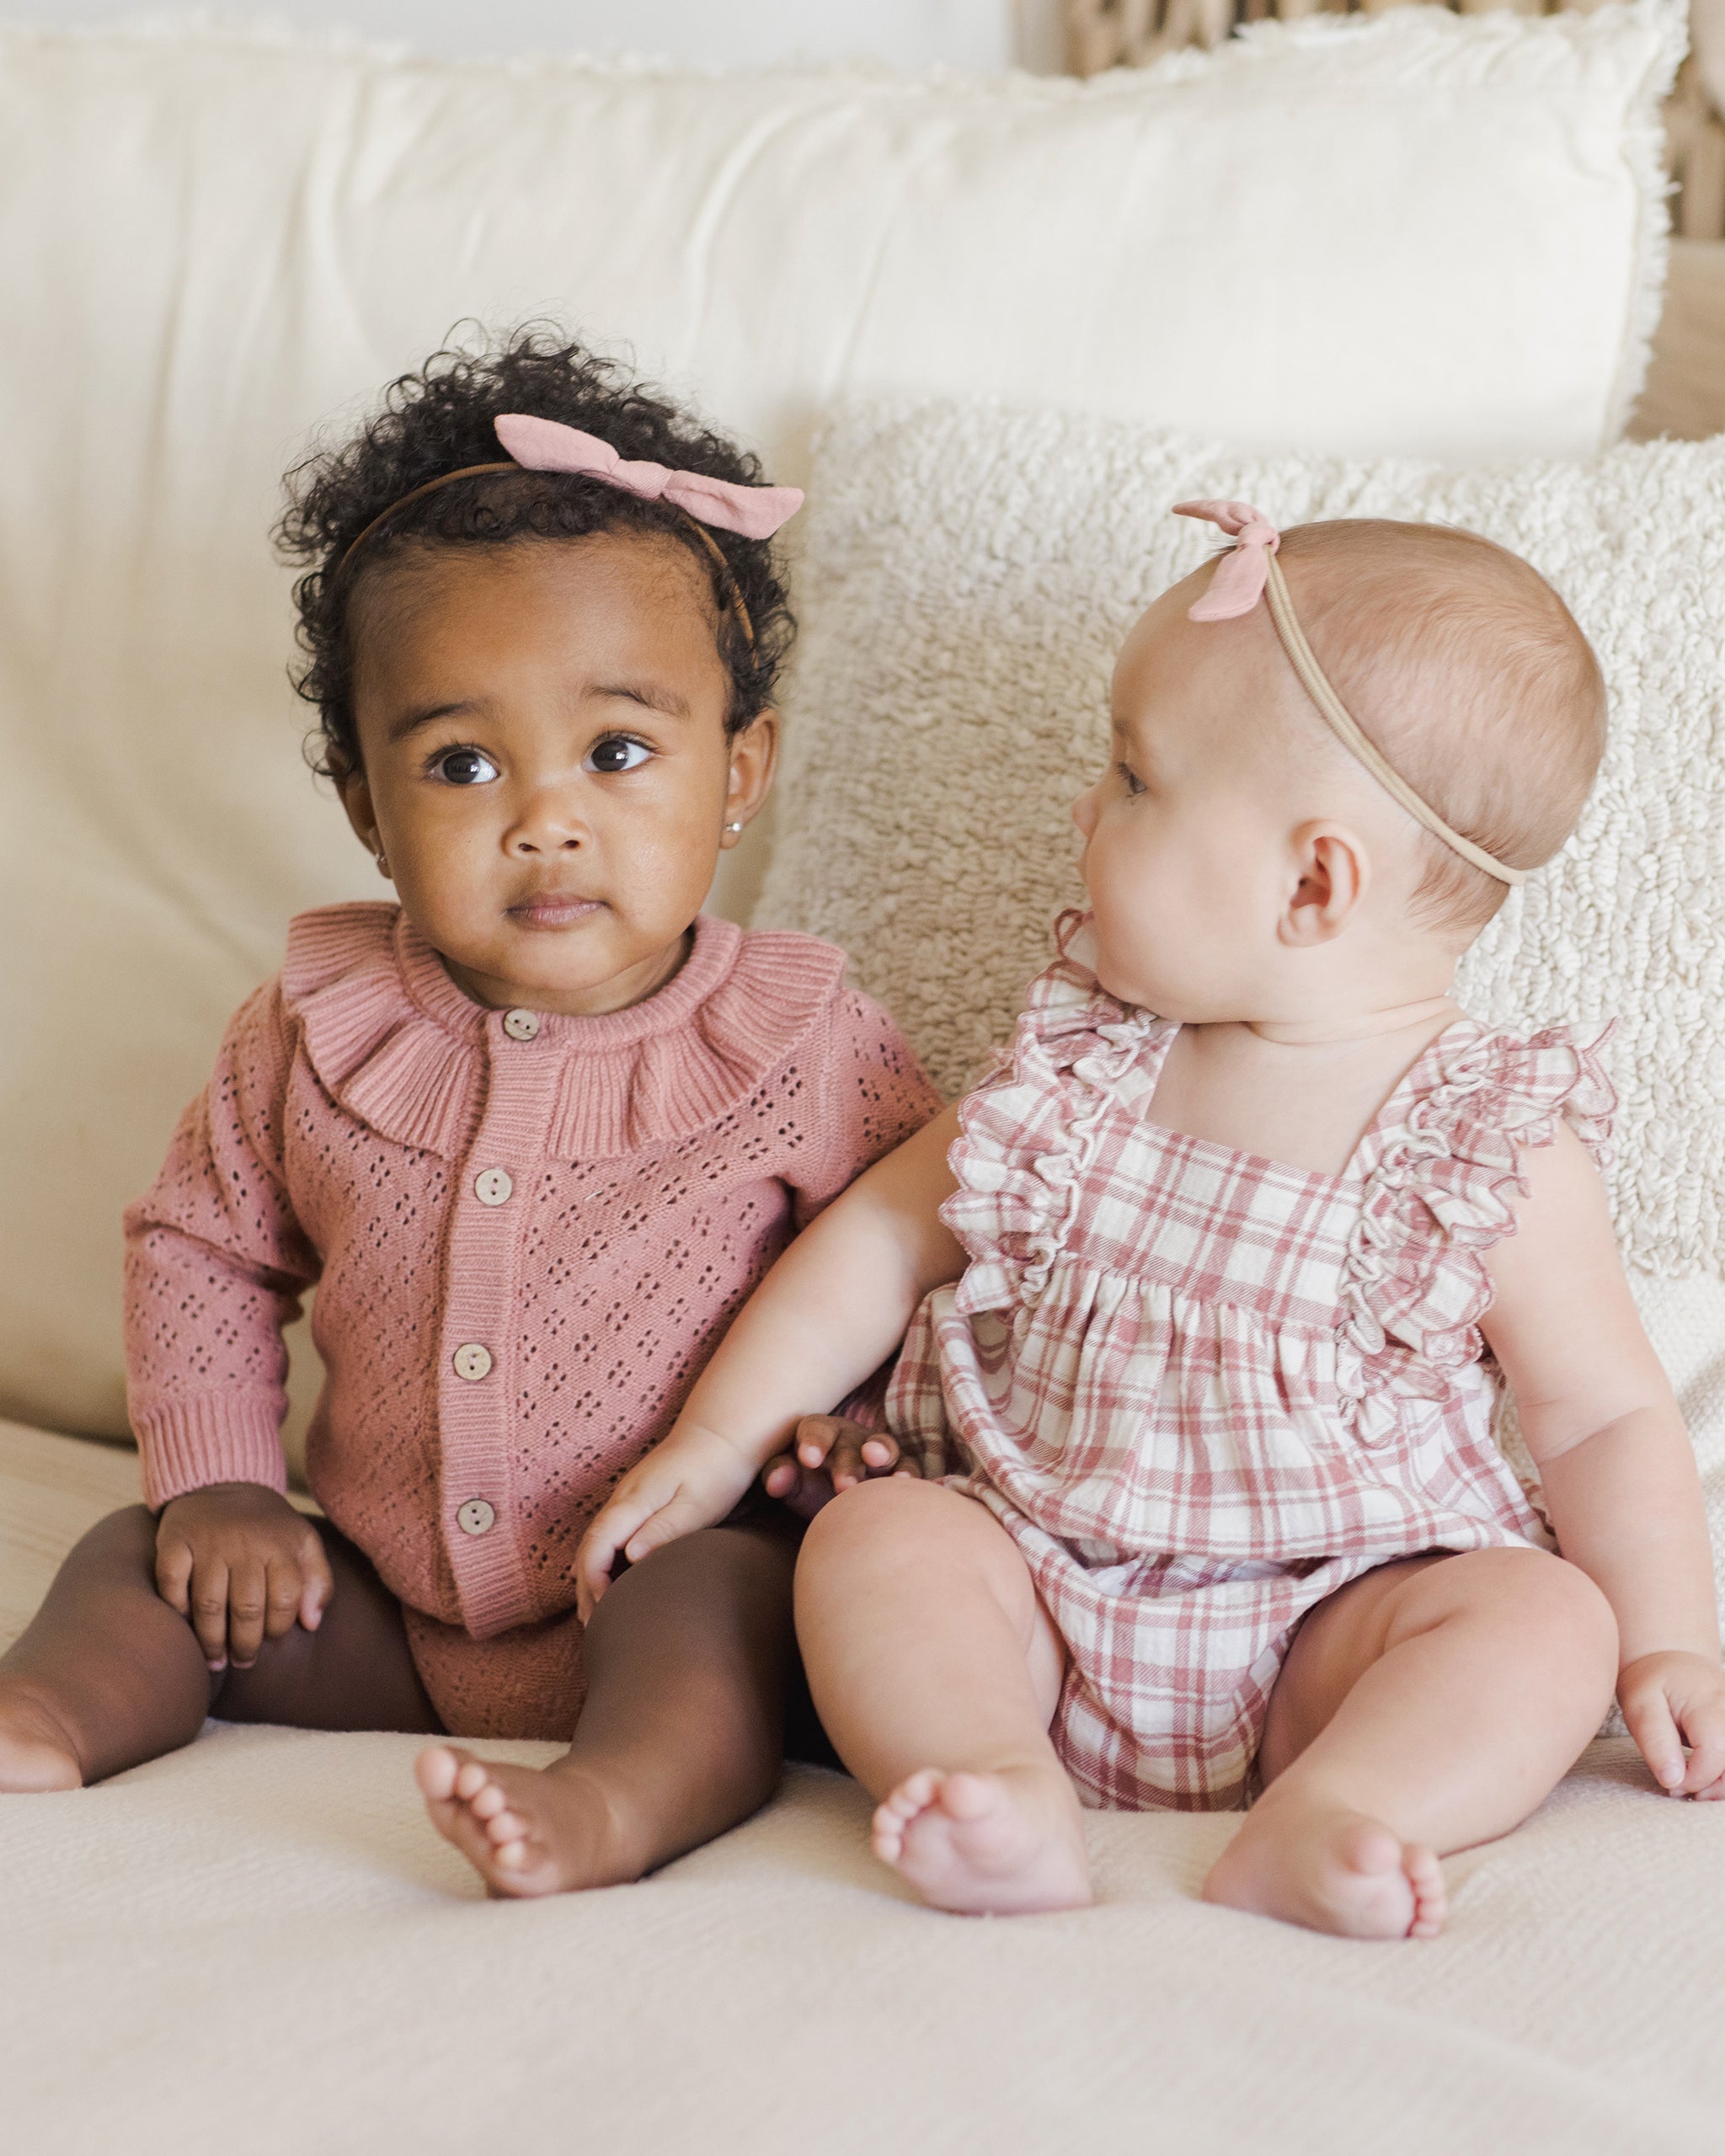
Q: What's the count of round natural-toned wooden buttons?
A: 4